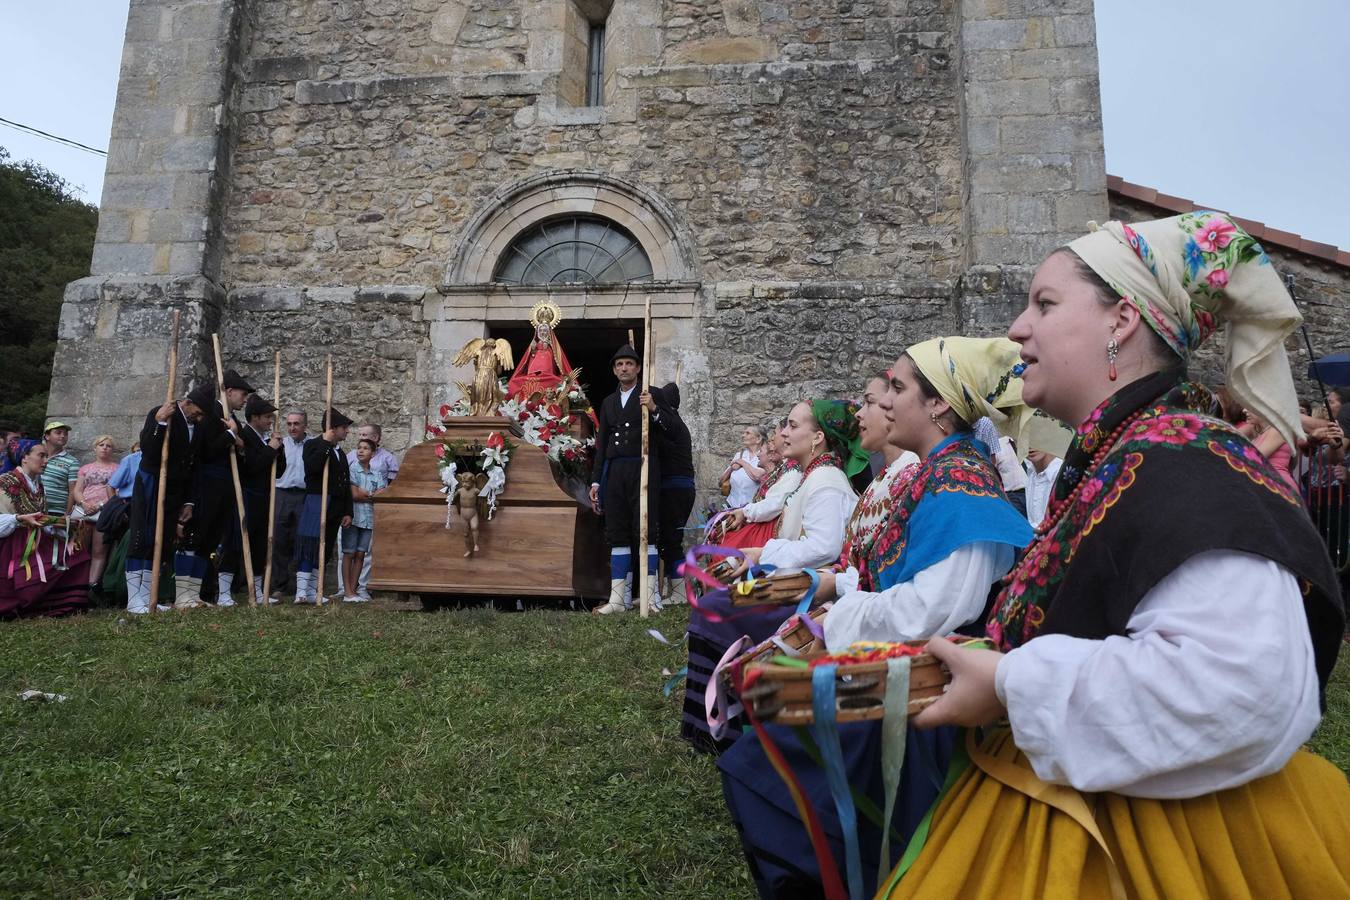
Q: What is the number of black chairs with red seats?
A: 0